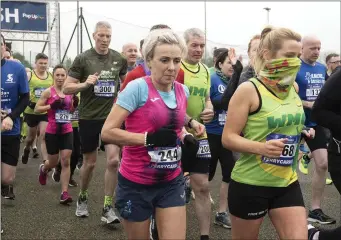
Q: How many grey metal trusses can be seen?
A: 2